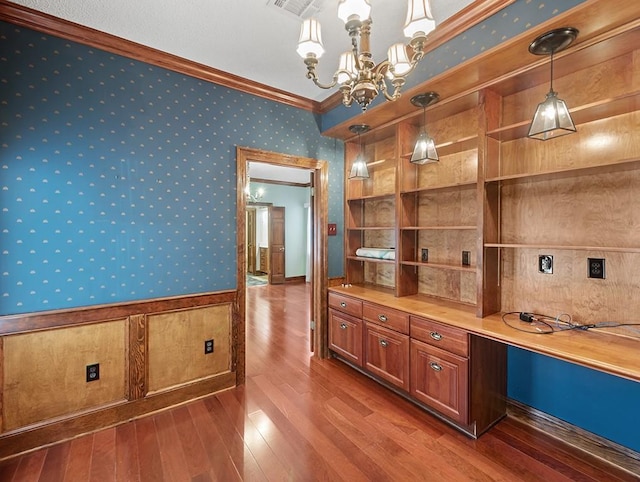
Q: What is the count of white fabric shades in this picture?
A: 5